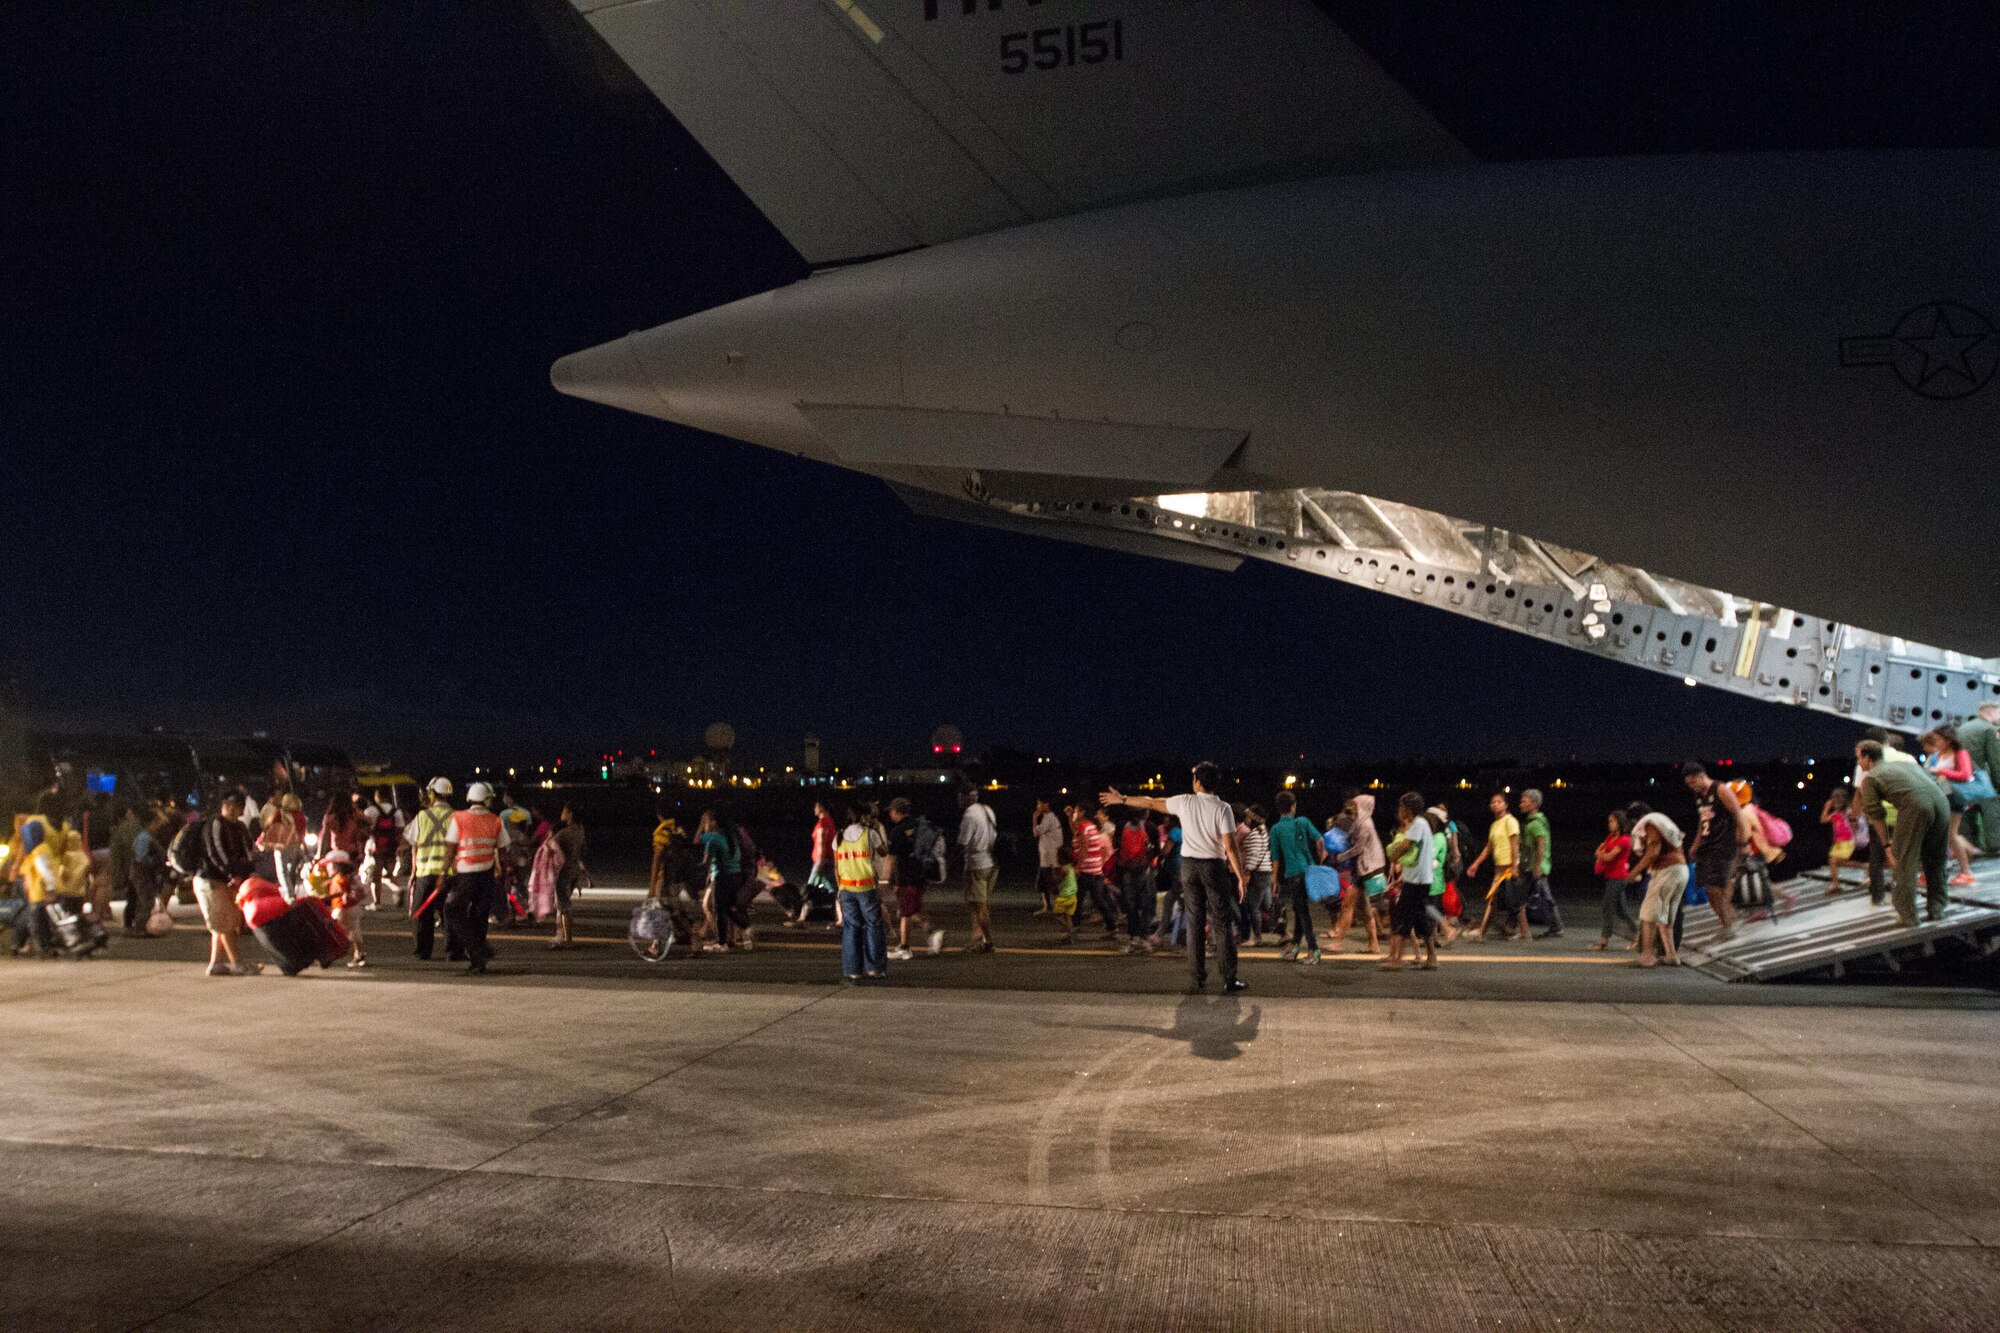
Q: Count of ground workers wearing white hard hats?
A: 2